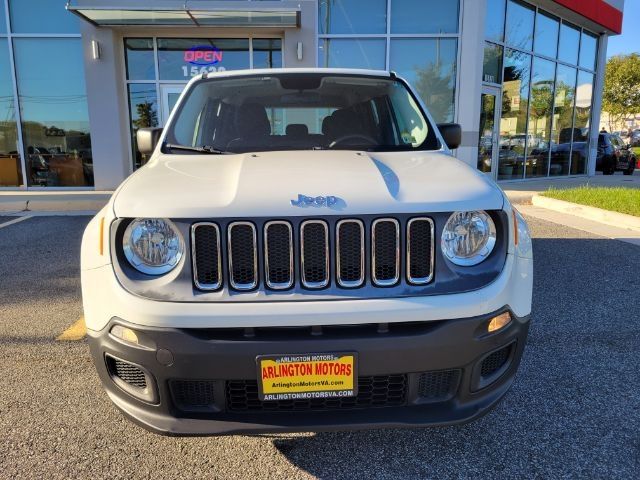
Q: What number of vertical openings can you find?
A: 7